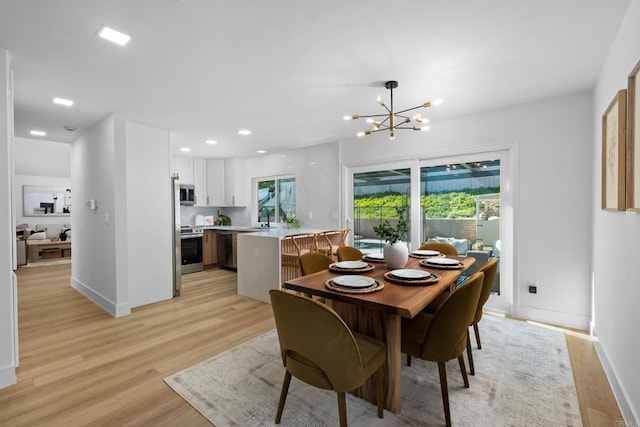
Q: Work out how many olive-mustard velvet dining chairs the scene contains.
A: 6